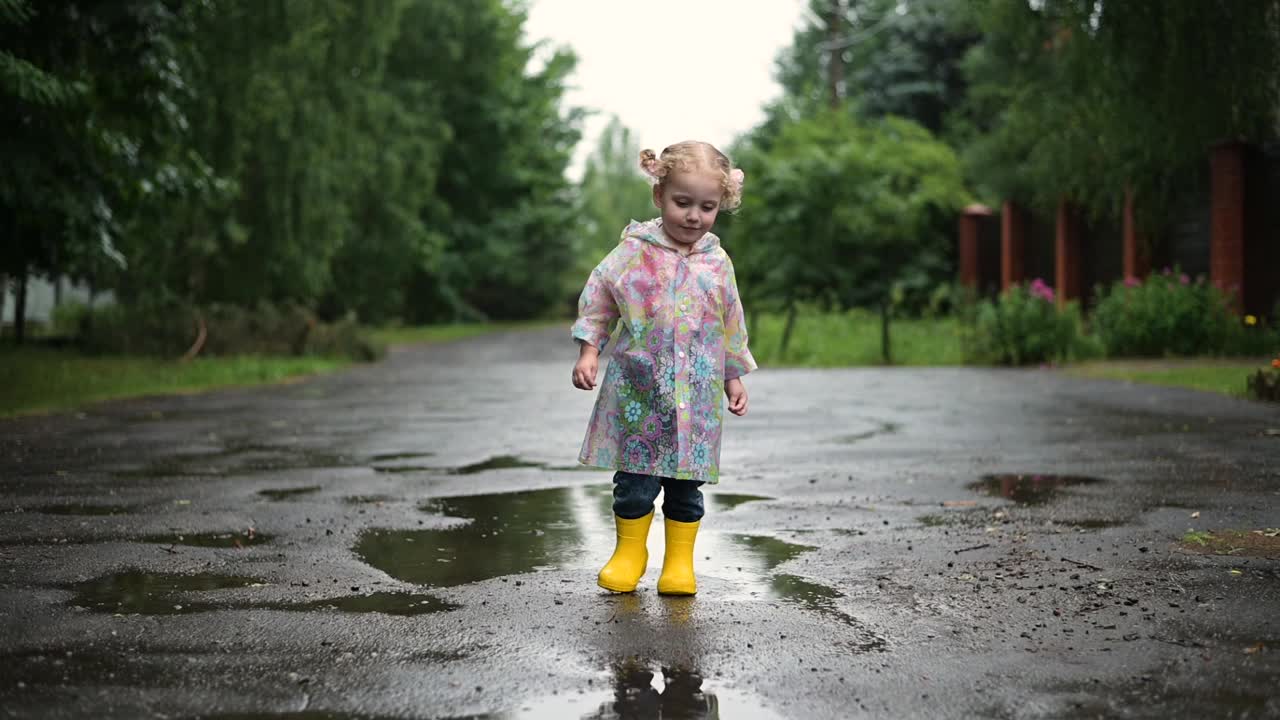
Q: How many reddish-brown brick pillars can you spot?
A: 5